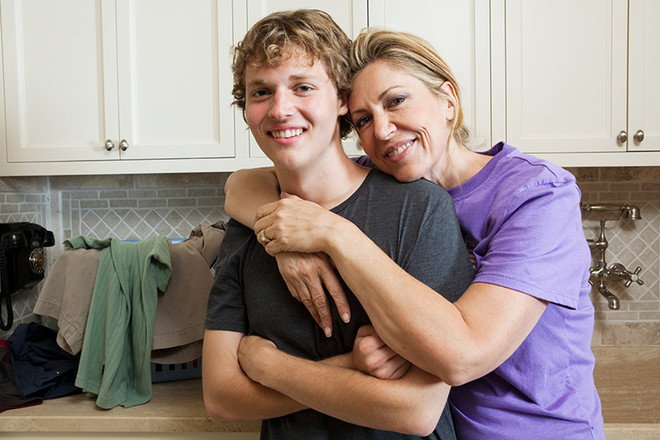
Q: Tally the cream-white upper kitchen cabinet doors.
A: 6